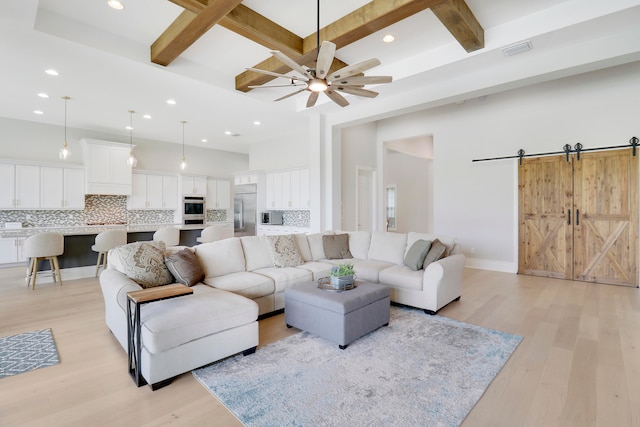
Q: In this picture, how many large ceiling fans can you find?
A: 1